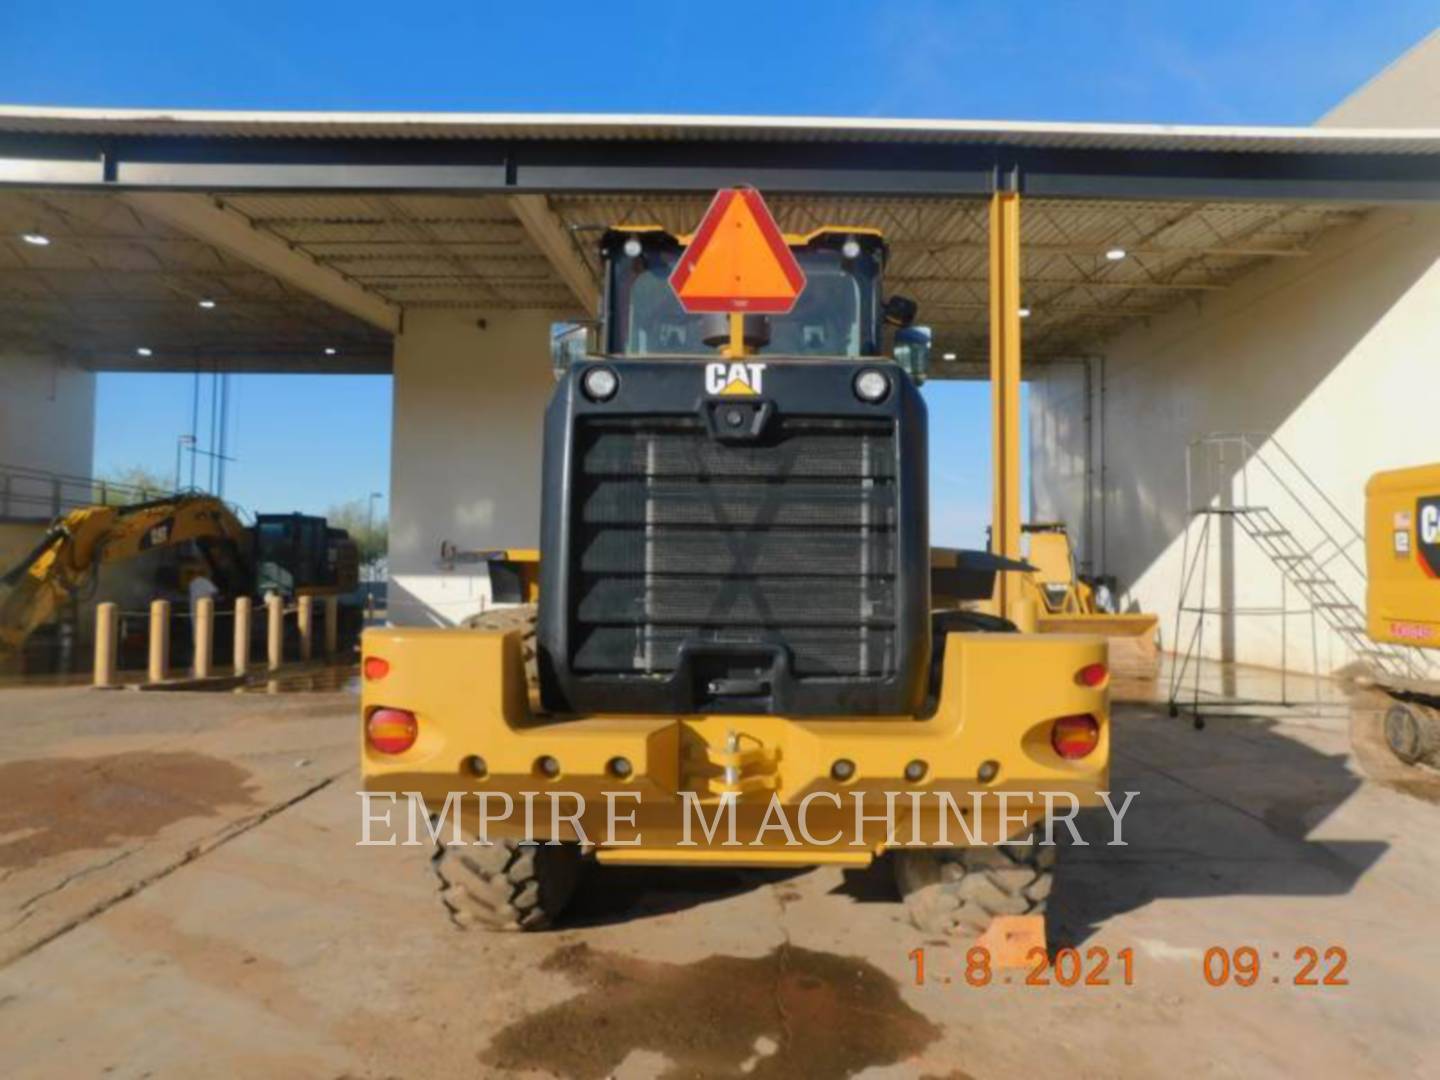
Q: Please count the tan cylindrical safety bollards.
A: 7